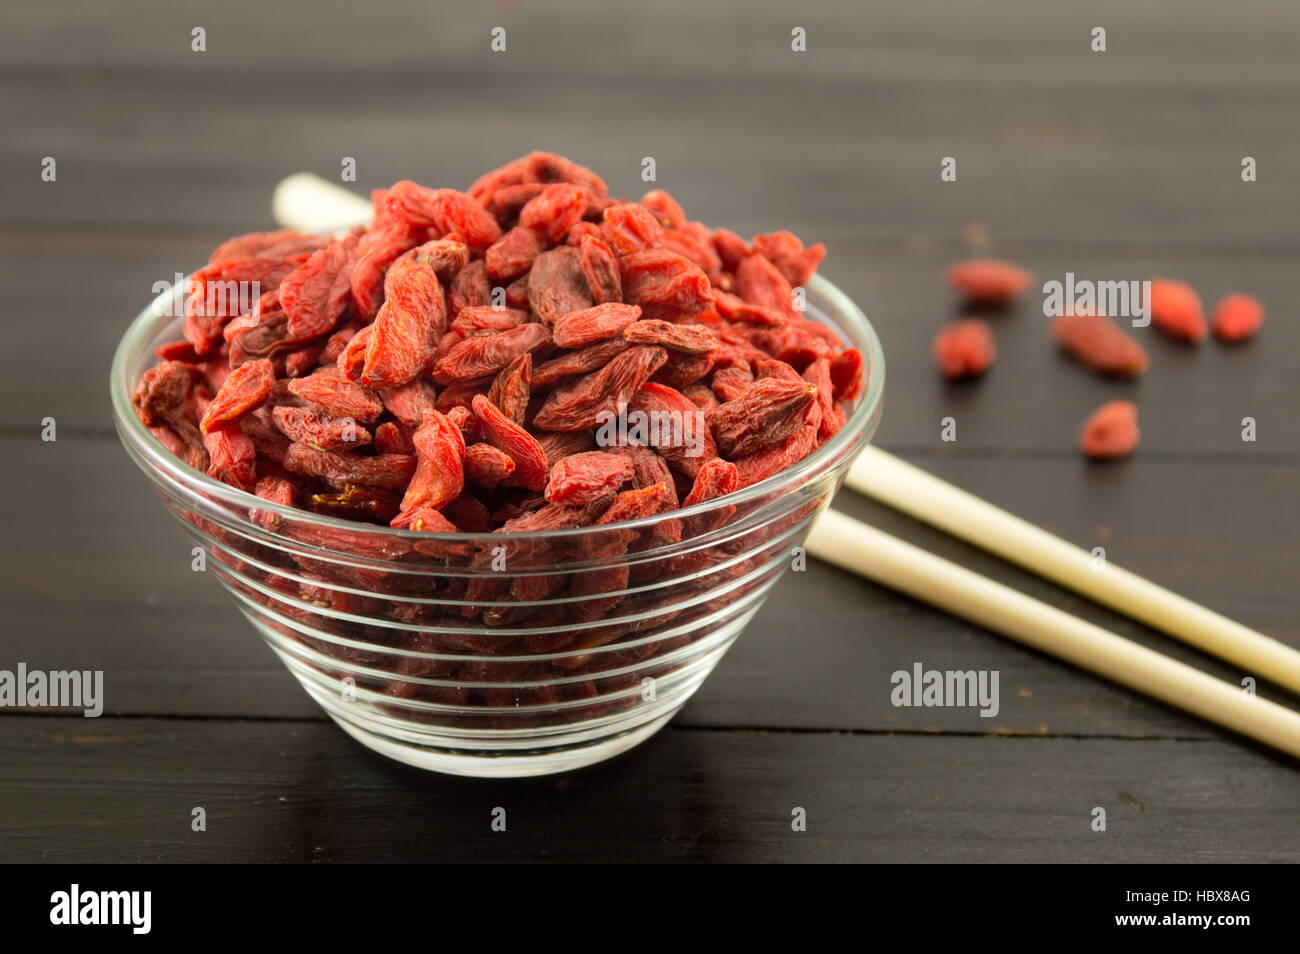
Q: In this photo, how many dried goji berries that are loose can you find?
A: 6